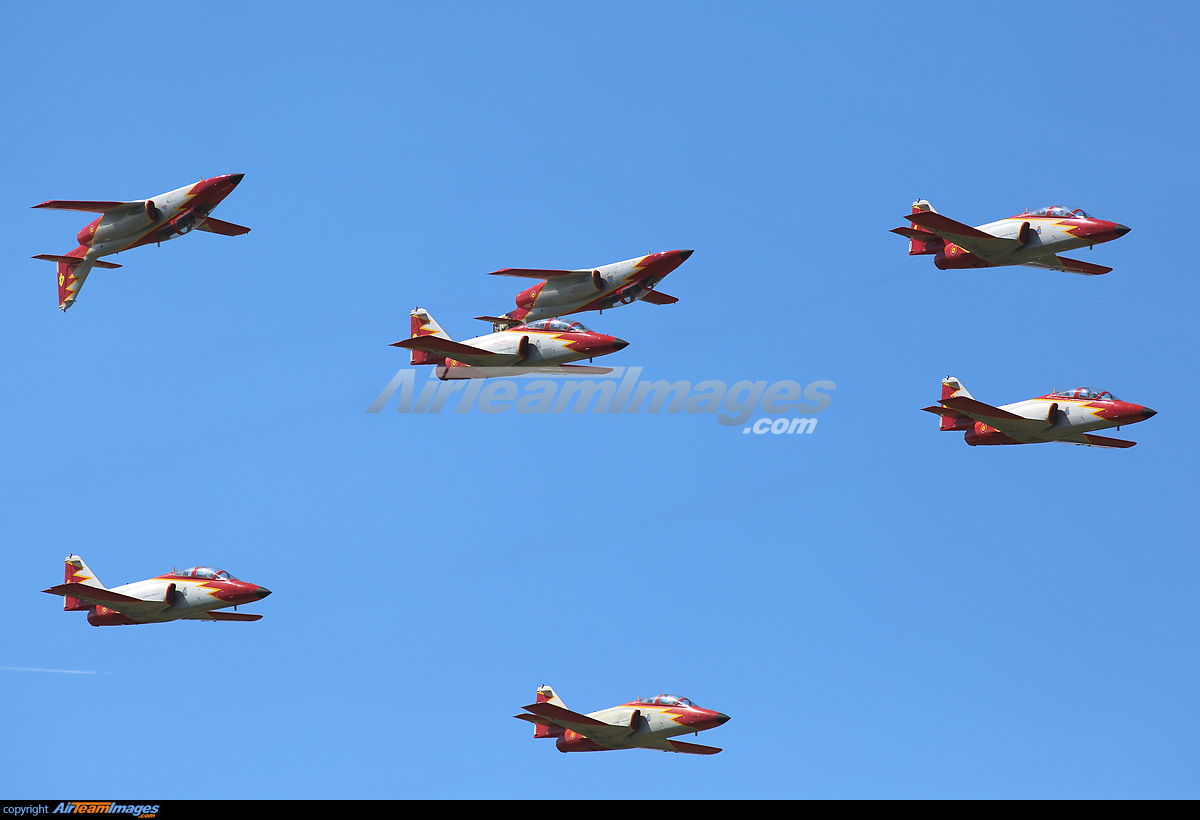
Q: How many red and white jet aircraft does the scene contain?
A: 7